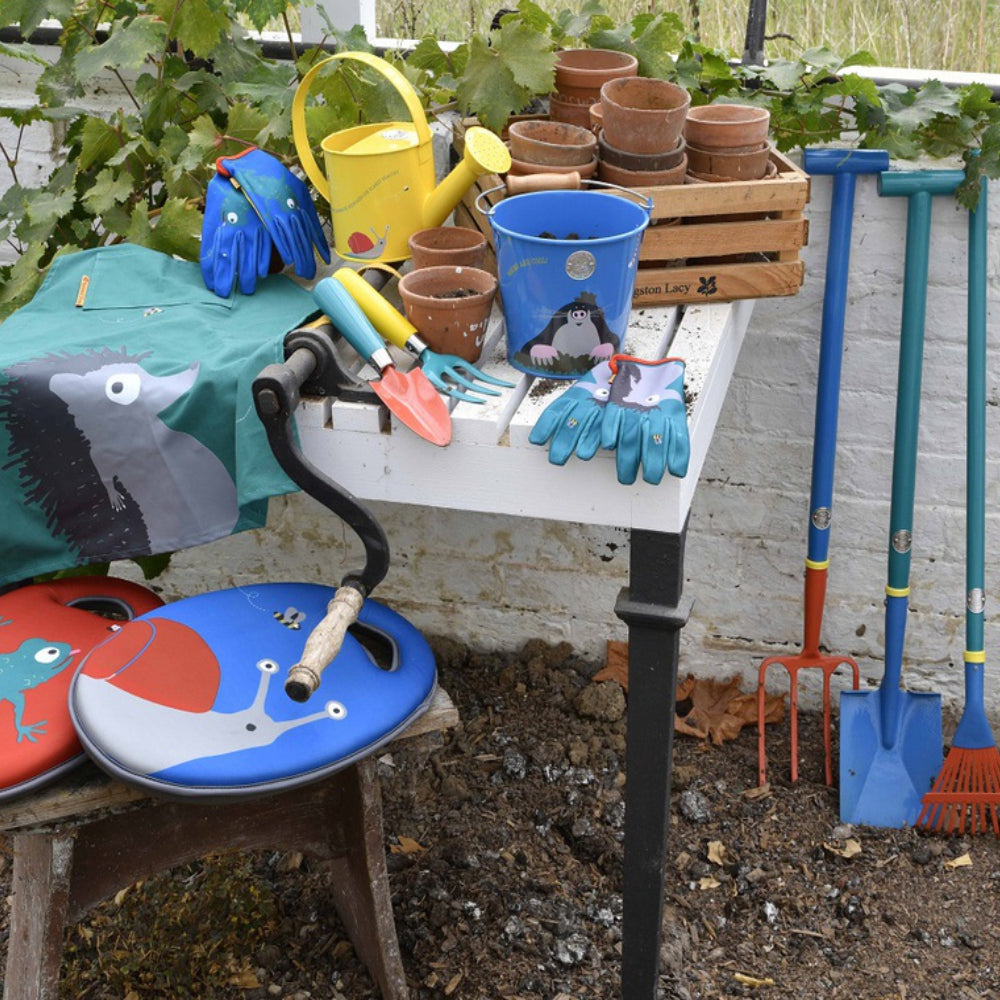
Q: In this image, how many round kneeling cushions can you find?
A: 2